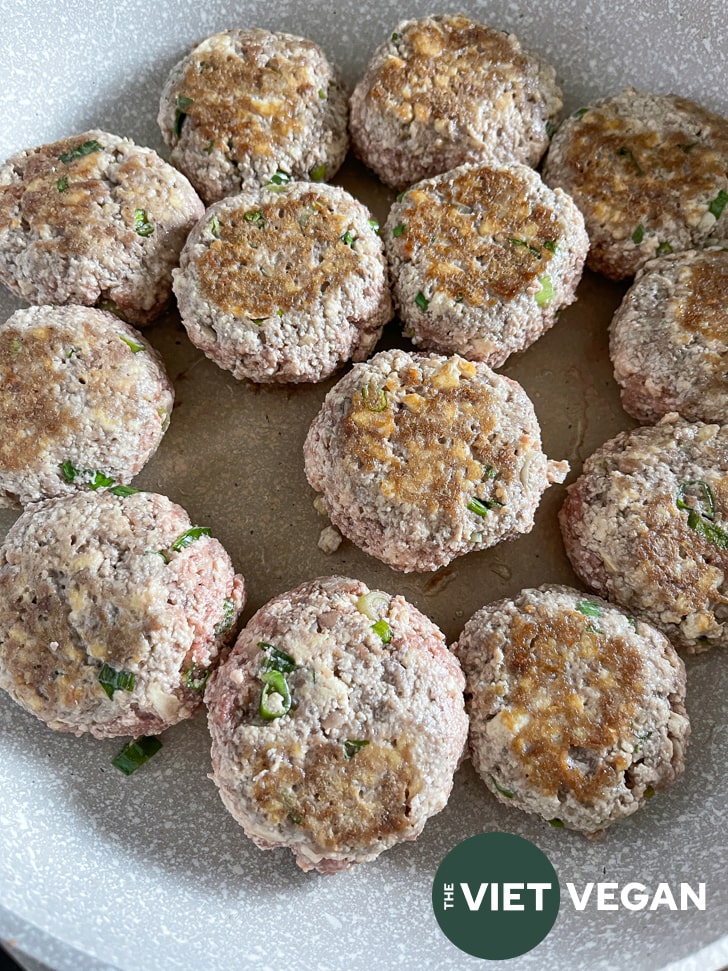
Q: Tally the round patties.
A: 13